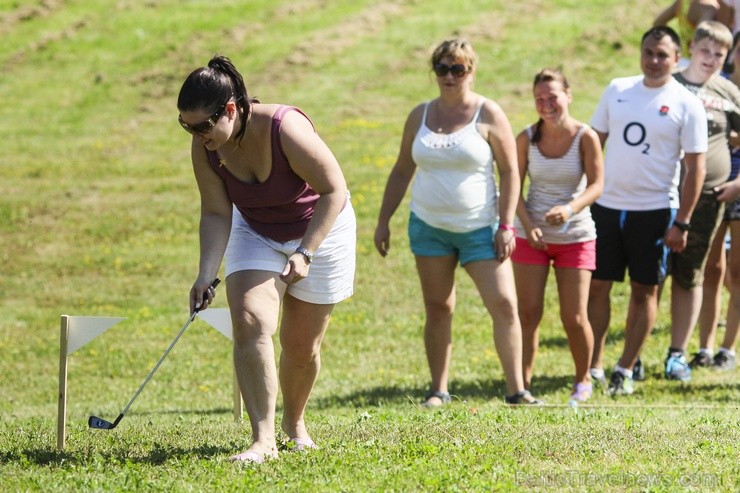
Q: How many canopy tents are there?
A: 0